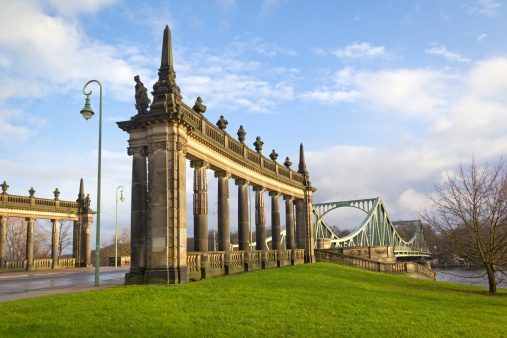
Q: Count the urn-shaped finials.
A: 9